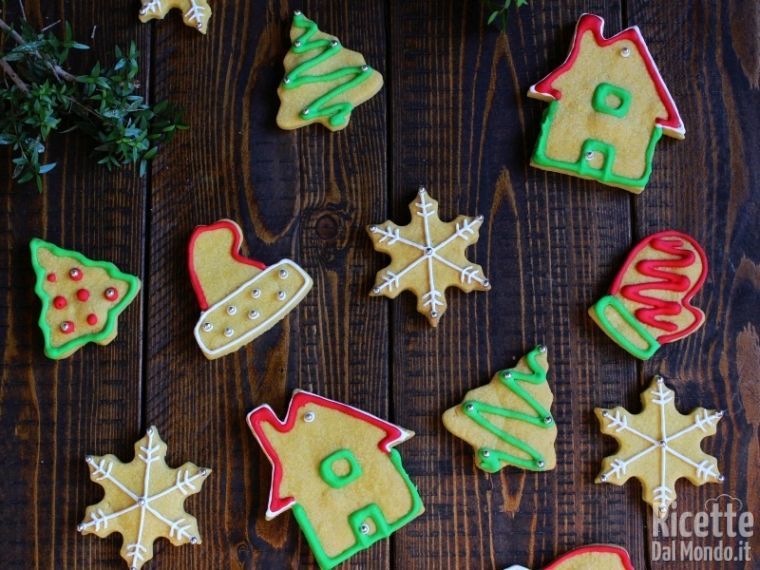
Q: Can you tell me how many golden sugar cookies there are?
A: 12